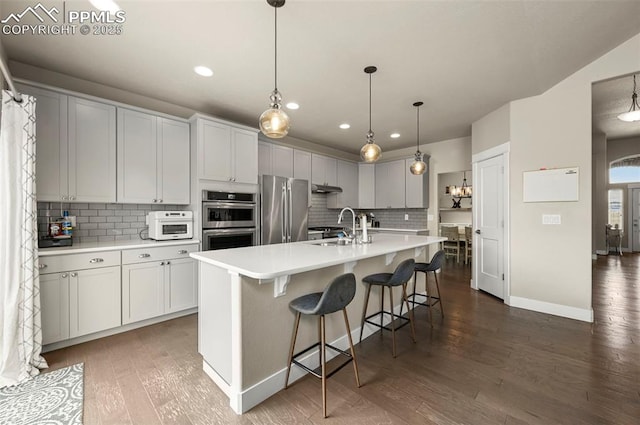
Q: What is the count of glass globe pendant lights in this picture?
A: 3